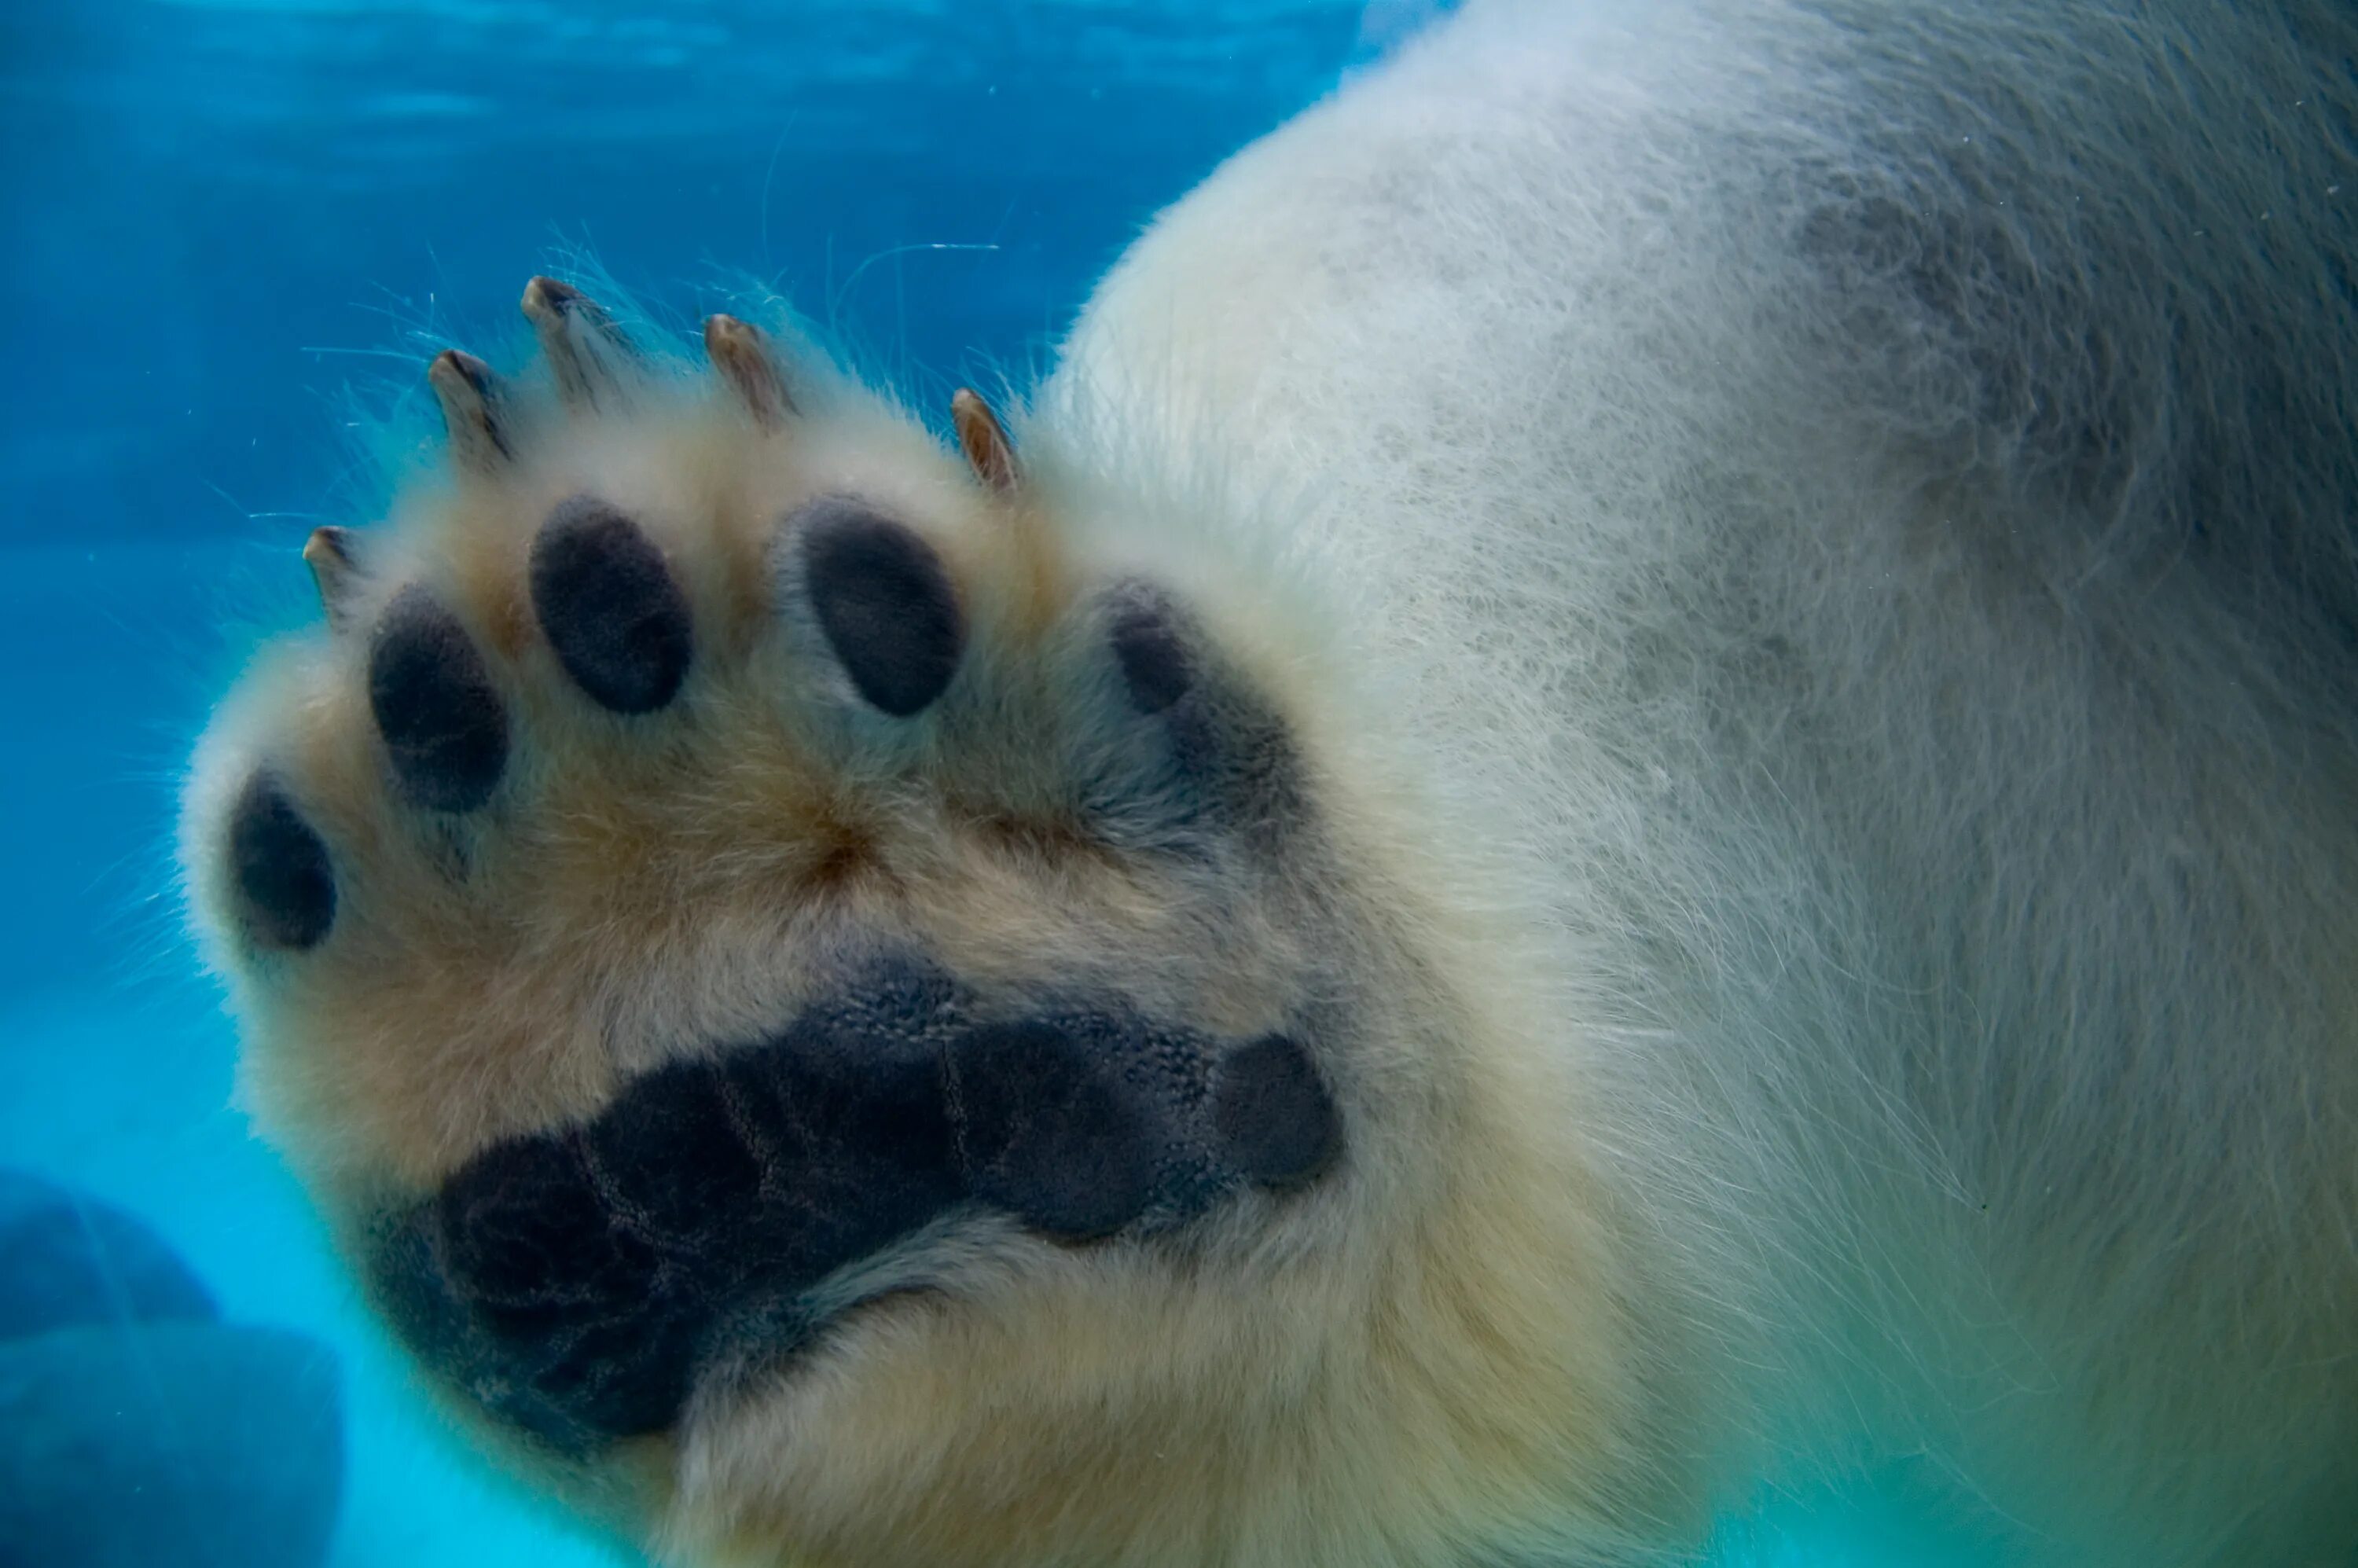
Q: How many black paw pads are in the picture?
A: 6